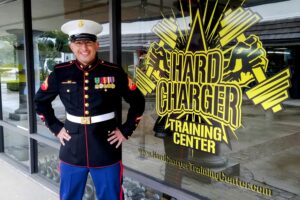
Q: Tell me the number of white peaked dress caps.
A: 1